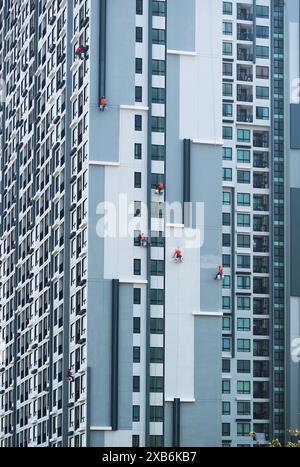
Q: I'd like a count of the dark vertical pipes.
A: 4